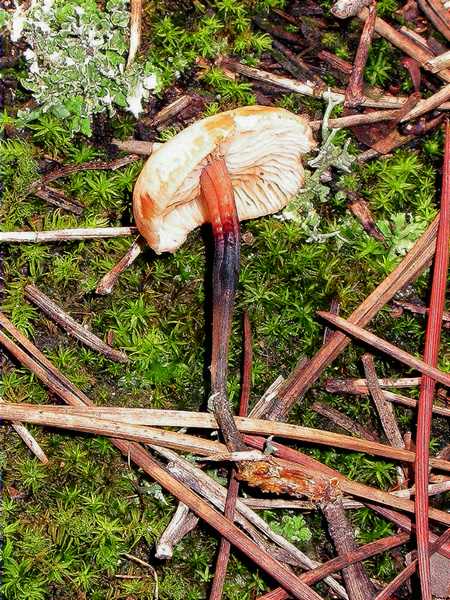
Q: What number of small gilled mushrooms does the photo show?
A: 1